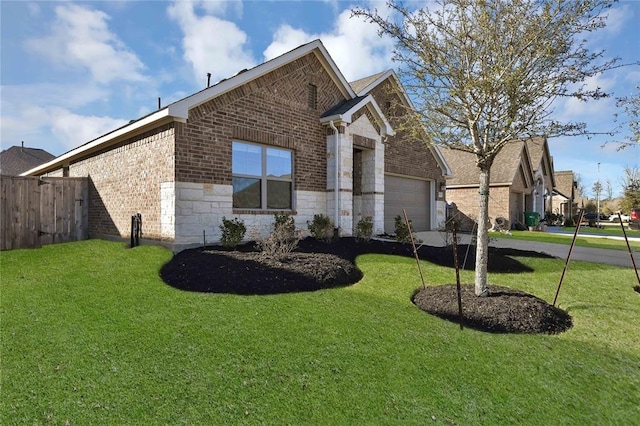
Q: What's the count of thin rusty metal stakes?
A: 4